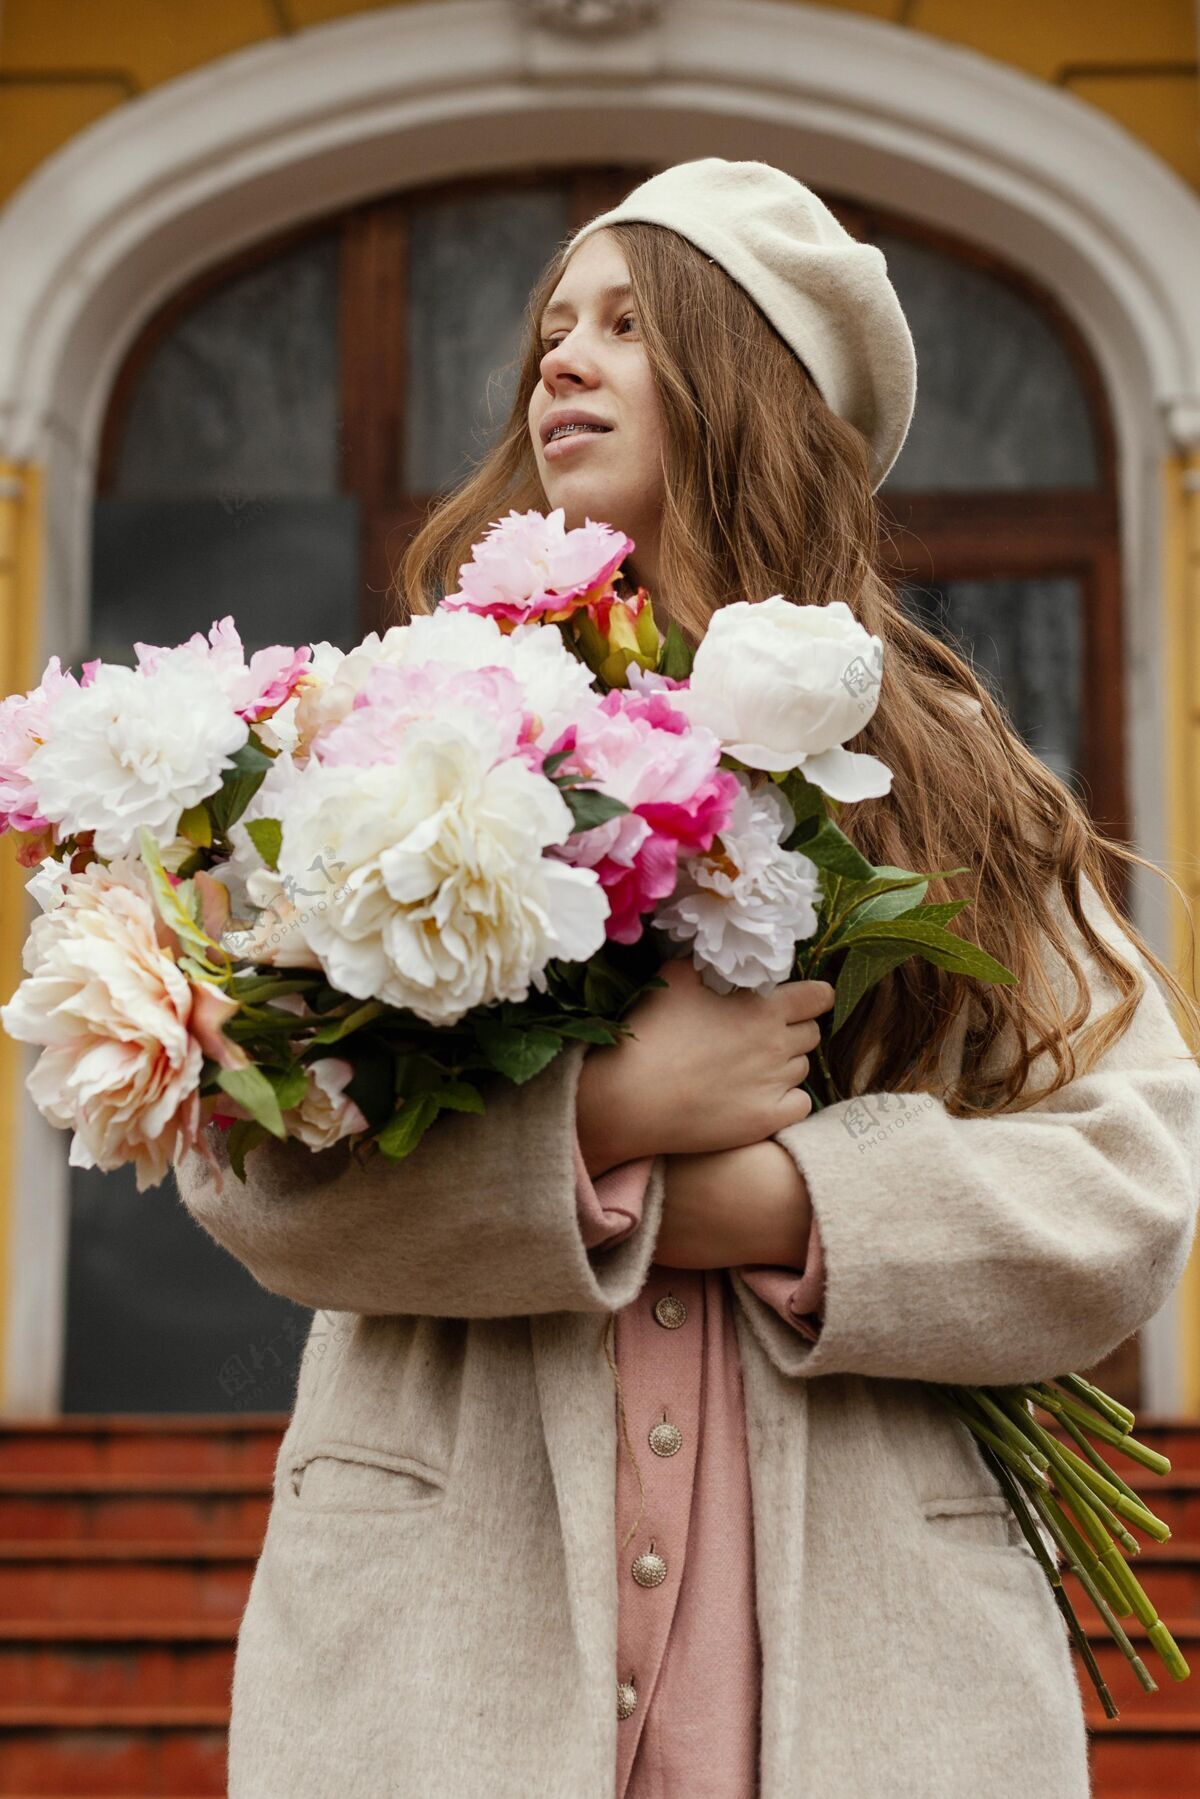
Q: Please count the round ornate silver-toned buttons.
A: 4